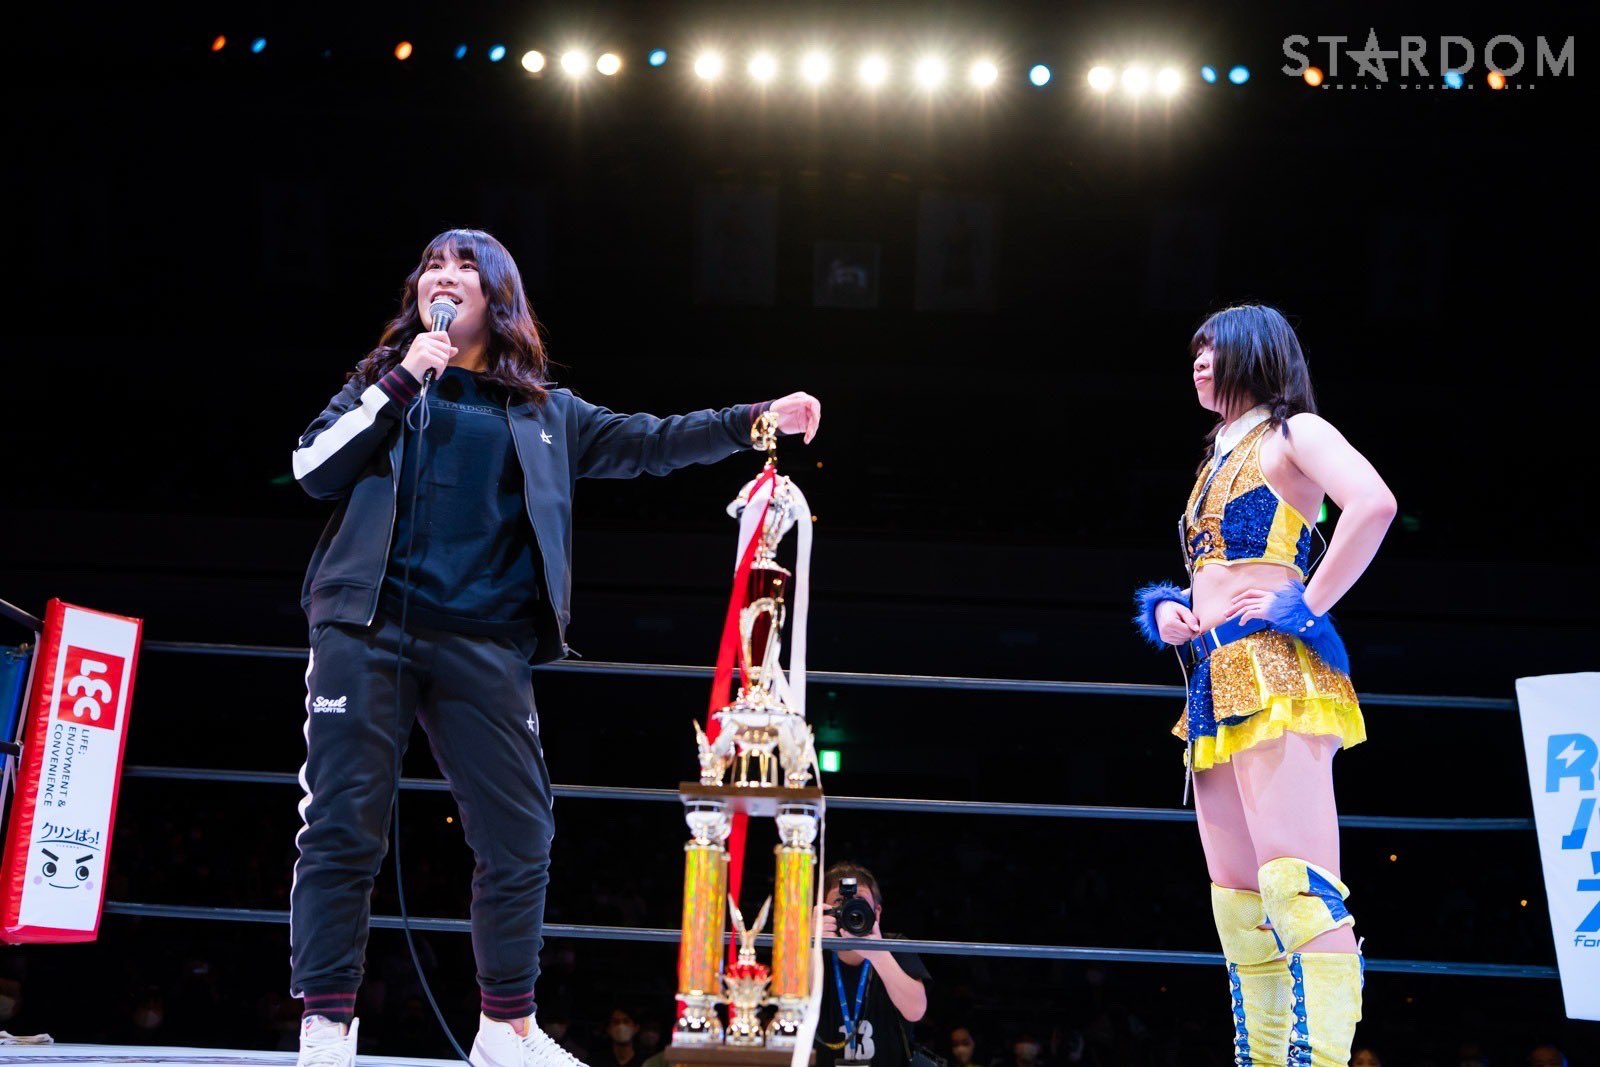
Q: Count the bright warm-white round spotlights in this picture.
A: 12